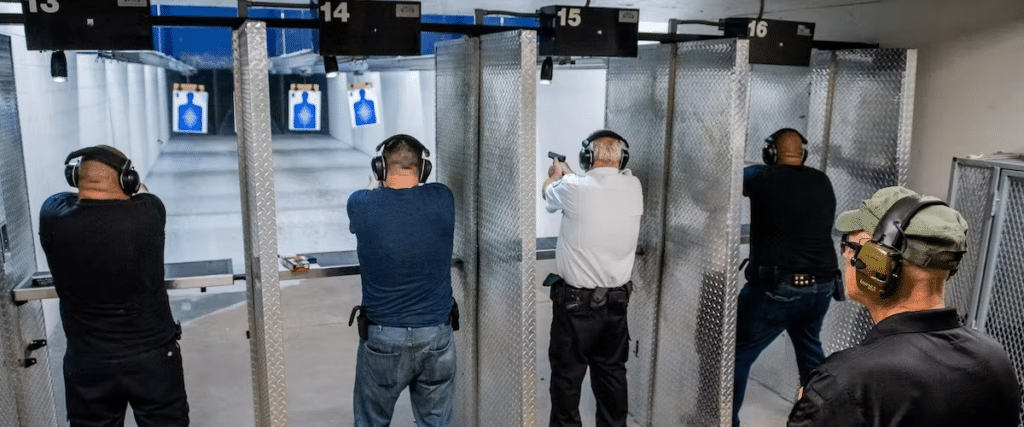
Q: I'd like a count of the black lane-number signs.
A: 4